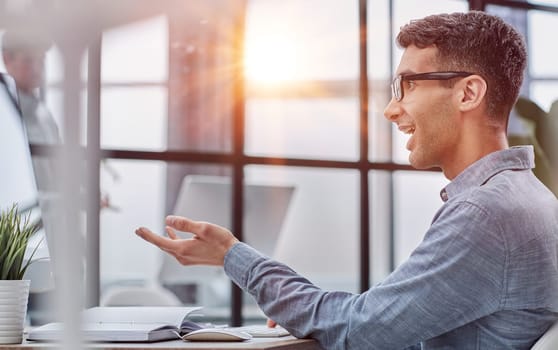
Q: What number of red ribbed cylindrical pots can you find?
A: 0